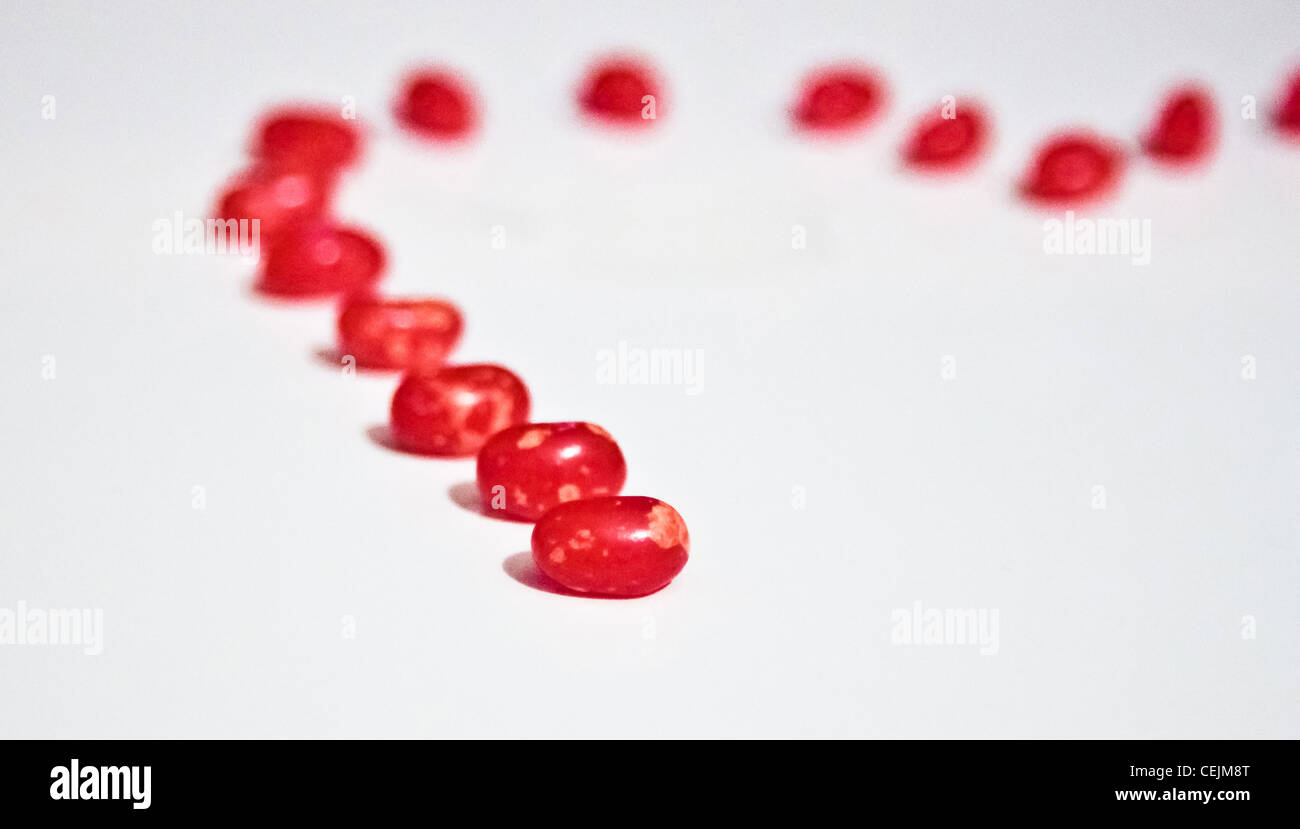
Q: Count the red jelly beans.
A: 14